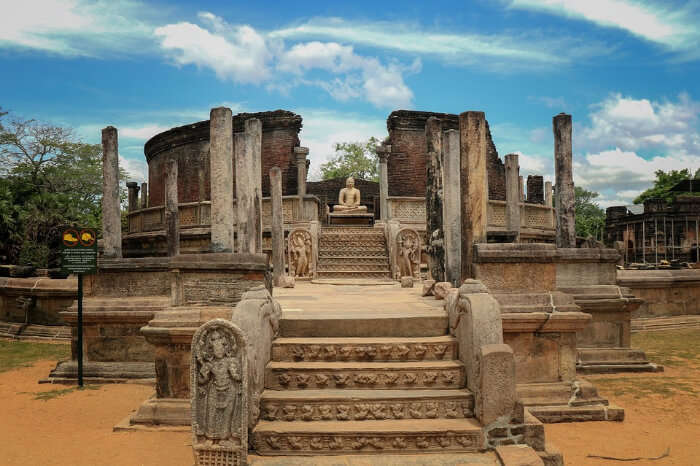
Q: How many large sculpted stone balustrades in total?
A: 2